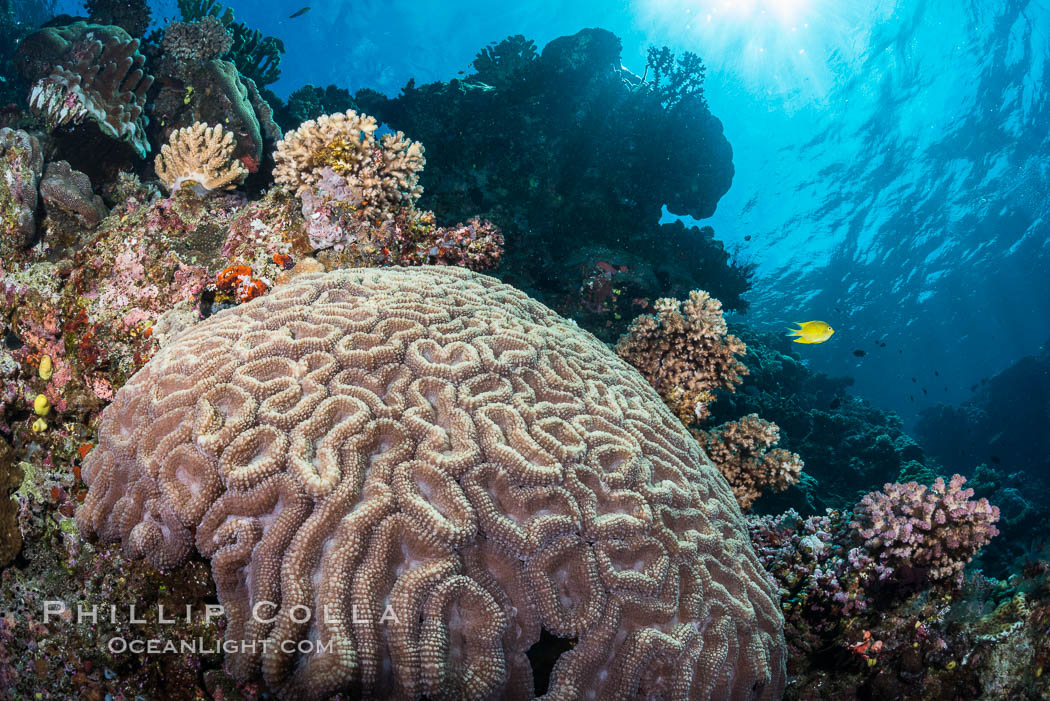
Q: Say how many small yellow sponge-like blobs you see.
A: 3